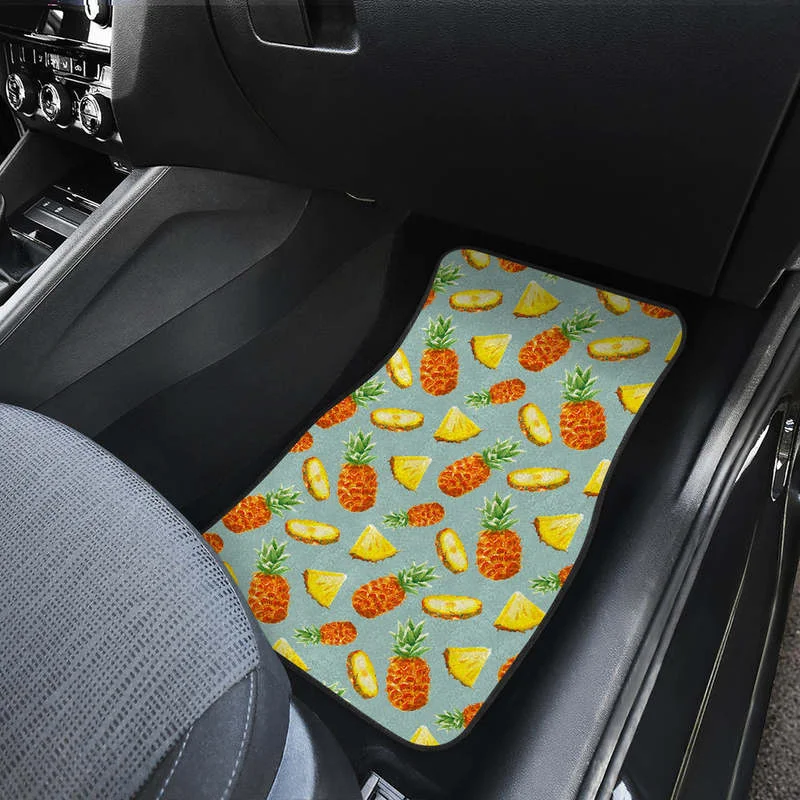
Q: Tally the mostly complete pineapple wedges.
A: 10